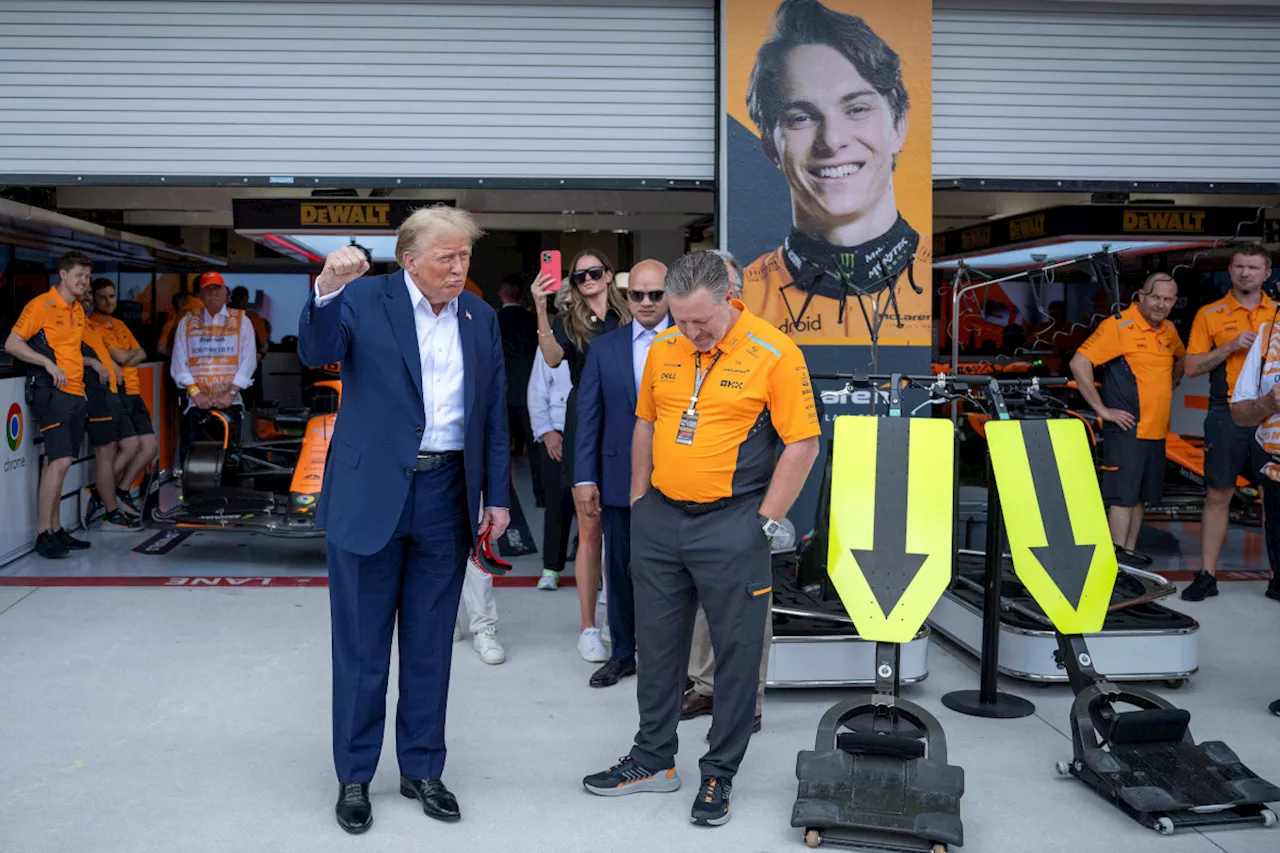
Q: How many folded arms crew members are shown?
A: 1